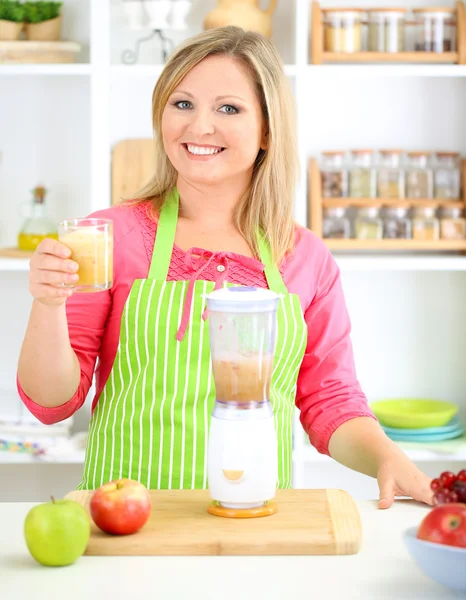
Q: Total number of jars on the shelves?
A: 13